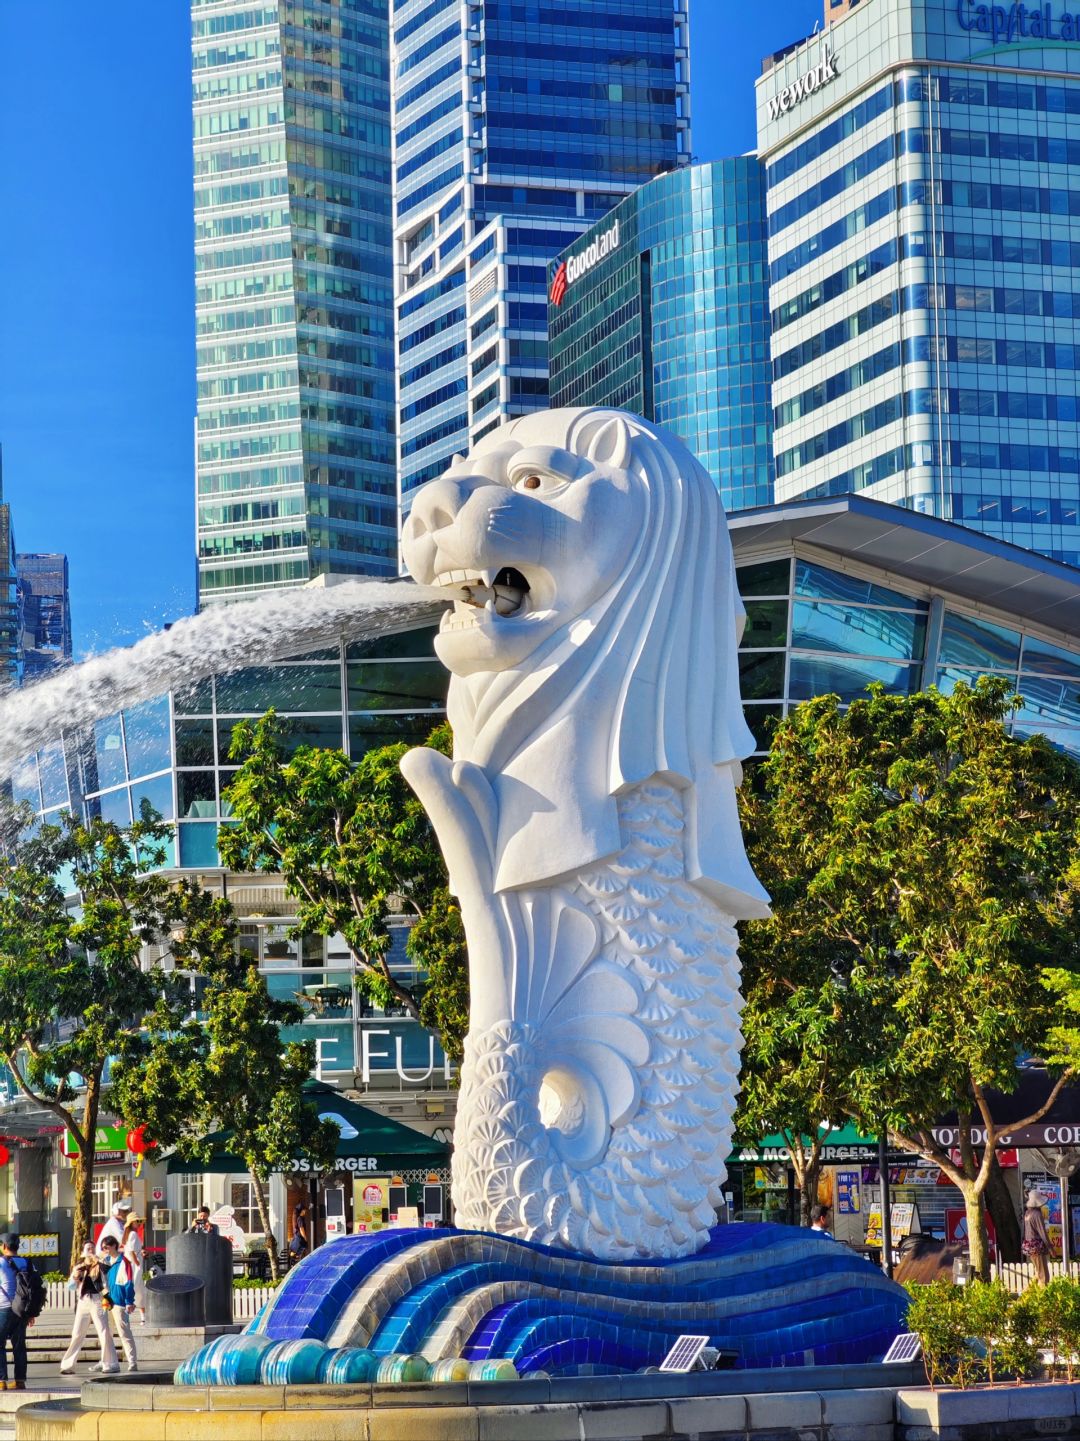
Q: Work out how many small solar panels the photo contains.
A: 2